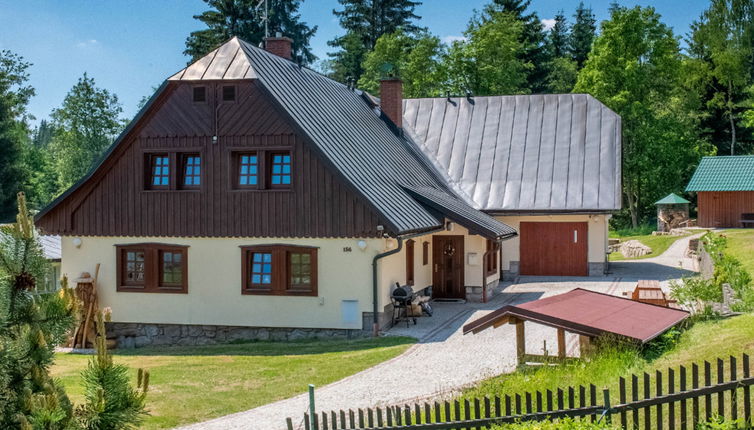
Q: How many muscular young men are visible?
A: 0